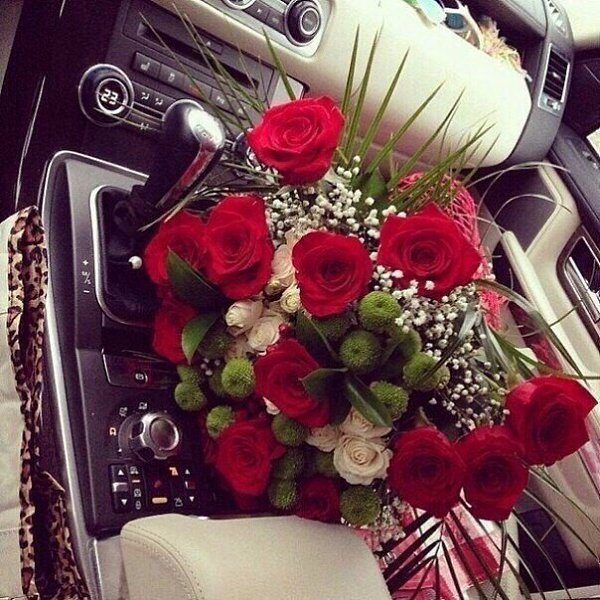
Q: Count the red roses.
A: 12